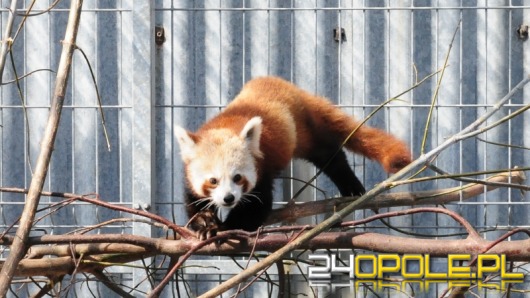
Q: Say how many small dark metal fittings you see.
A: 3